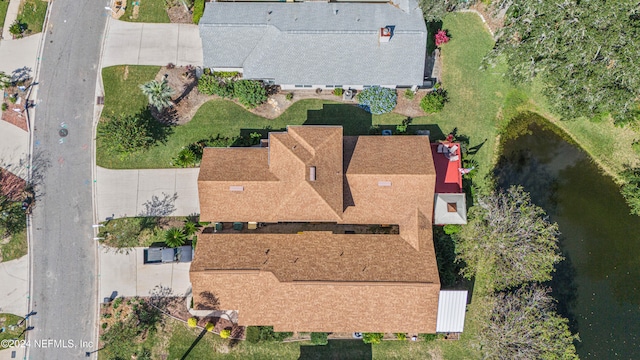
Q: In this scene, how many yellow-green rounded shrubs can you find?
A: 3